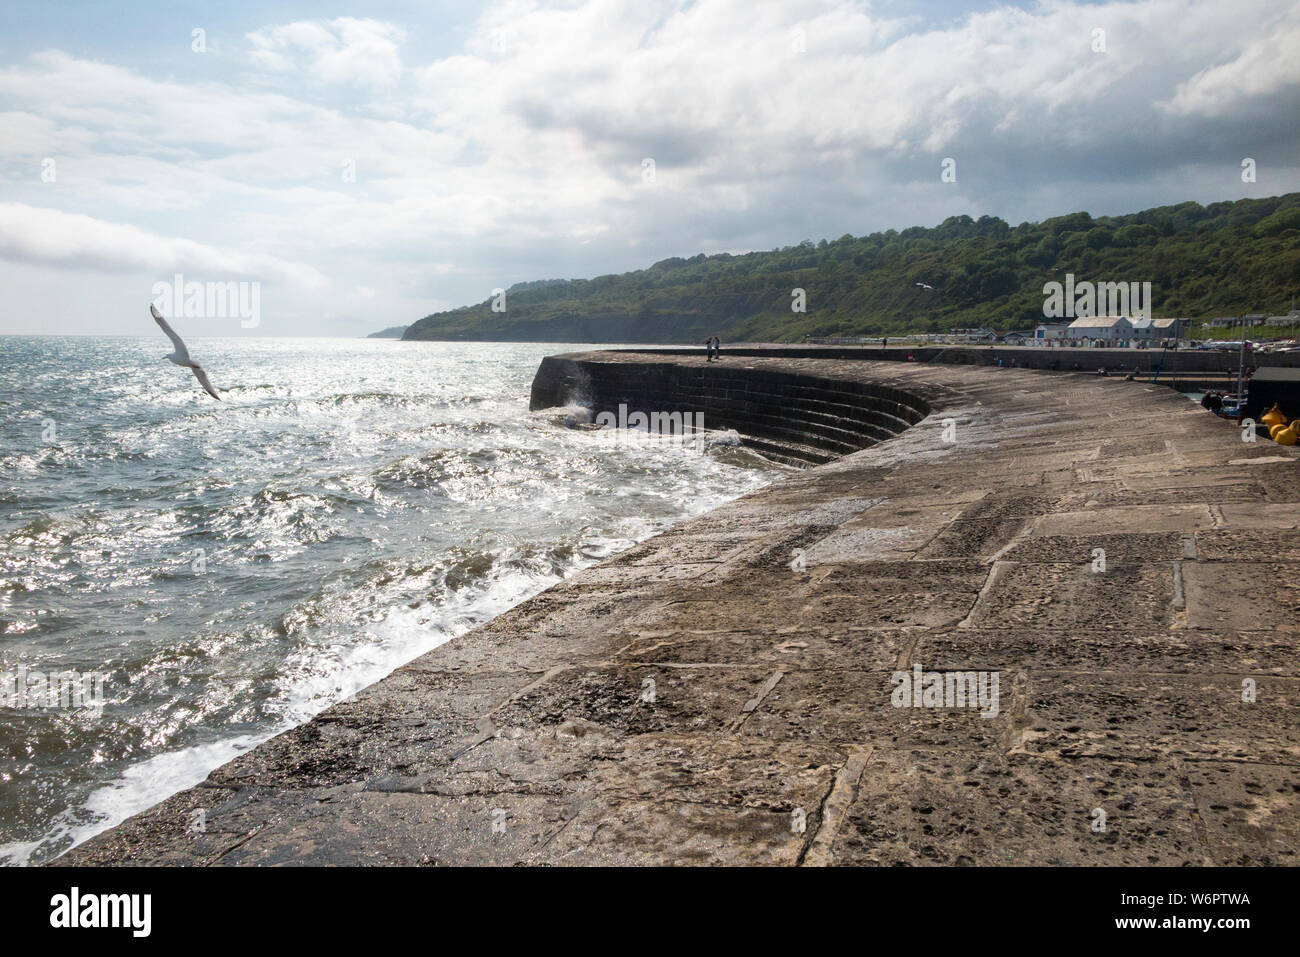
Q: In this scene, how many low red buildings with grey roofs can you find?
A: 0